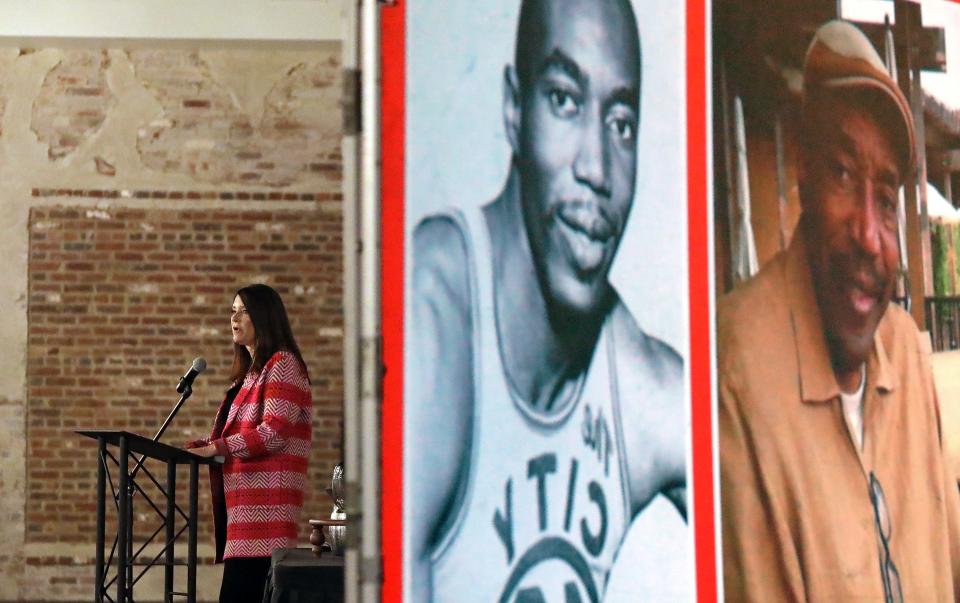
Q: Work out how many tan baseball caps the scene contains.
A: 1